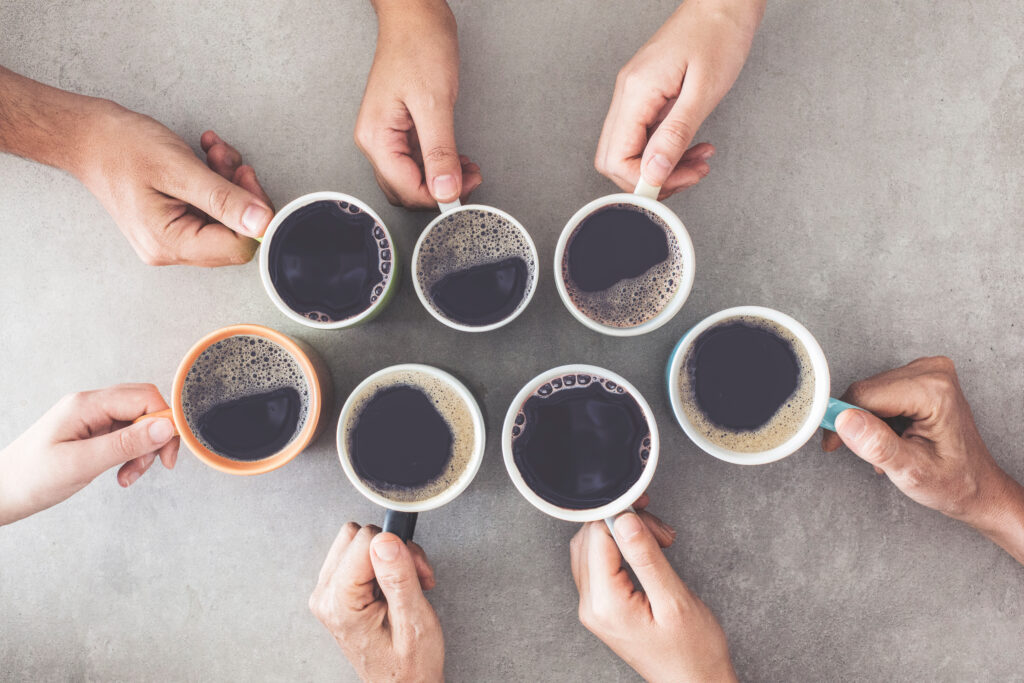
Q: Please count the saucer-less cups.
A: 7